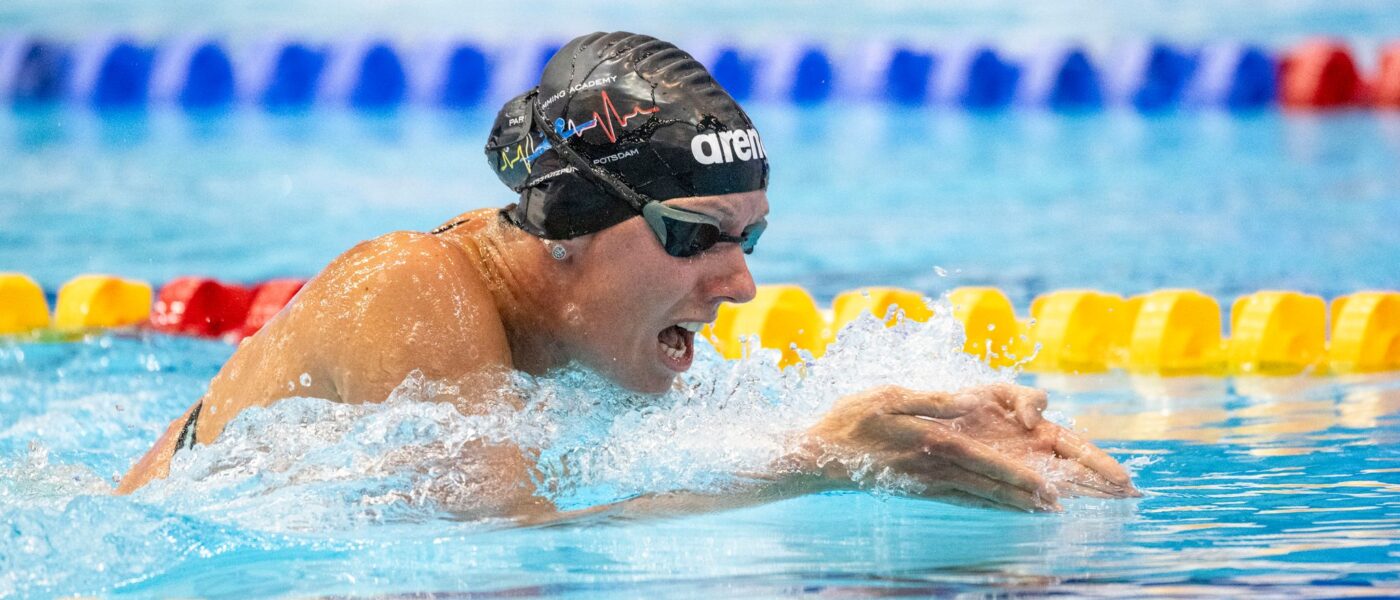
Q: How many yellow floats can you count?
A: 9